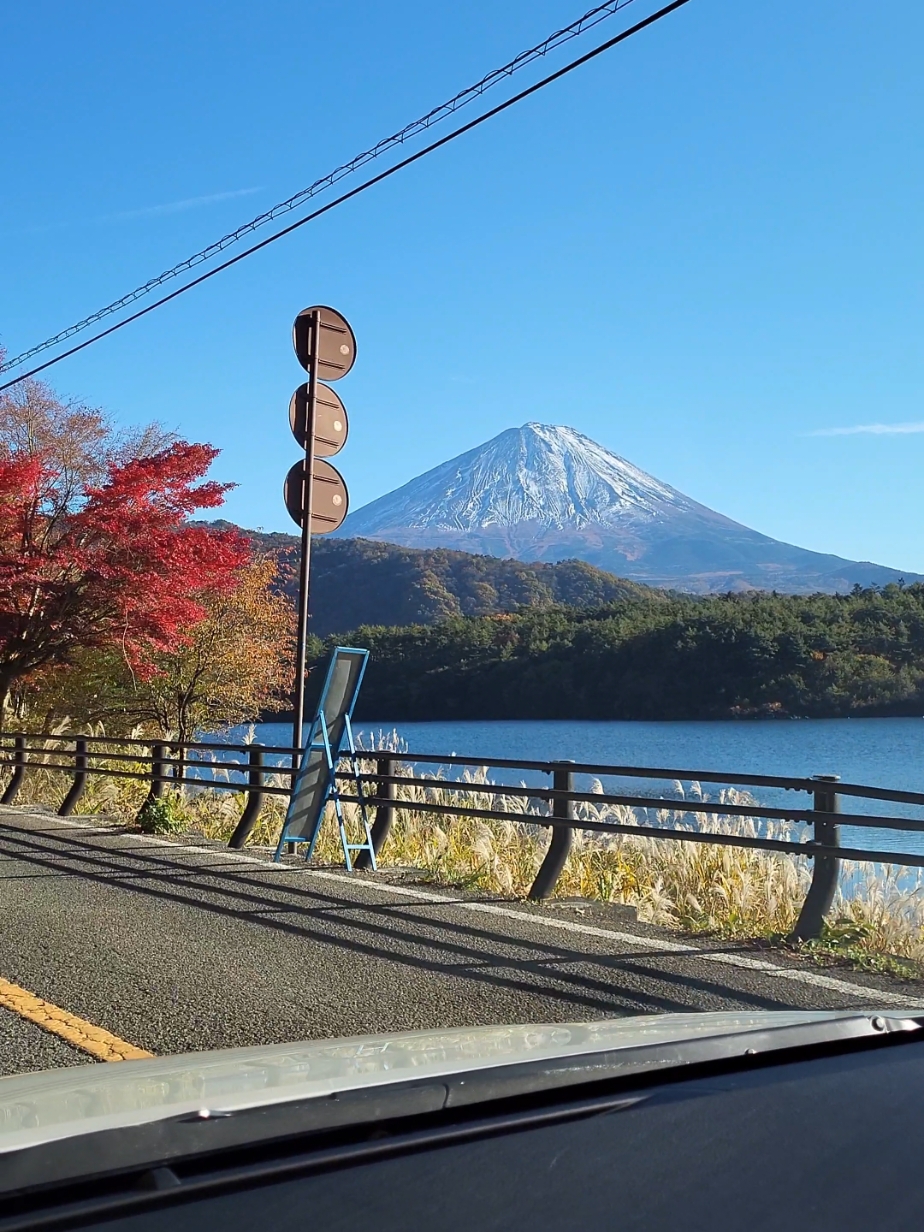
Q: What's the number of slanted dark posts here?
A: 7